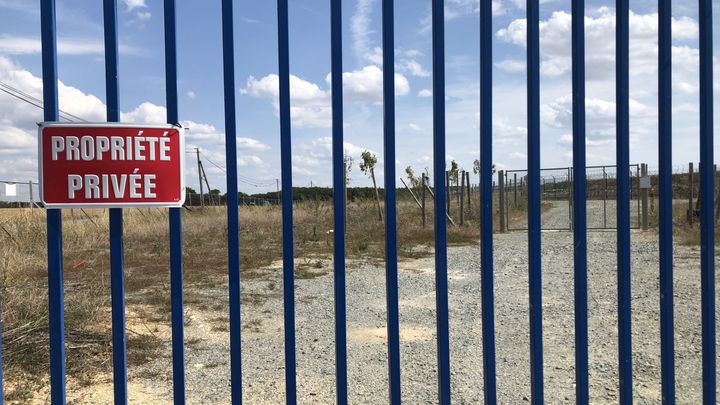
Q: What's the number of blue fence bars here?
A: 14